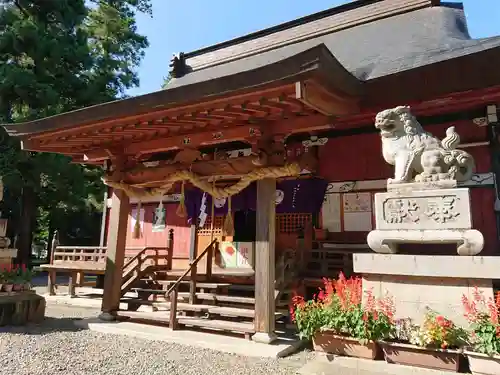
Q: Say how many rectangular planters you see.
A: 3